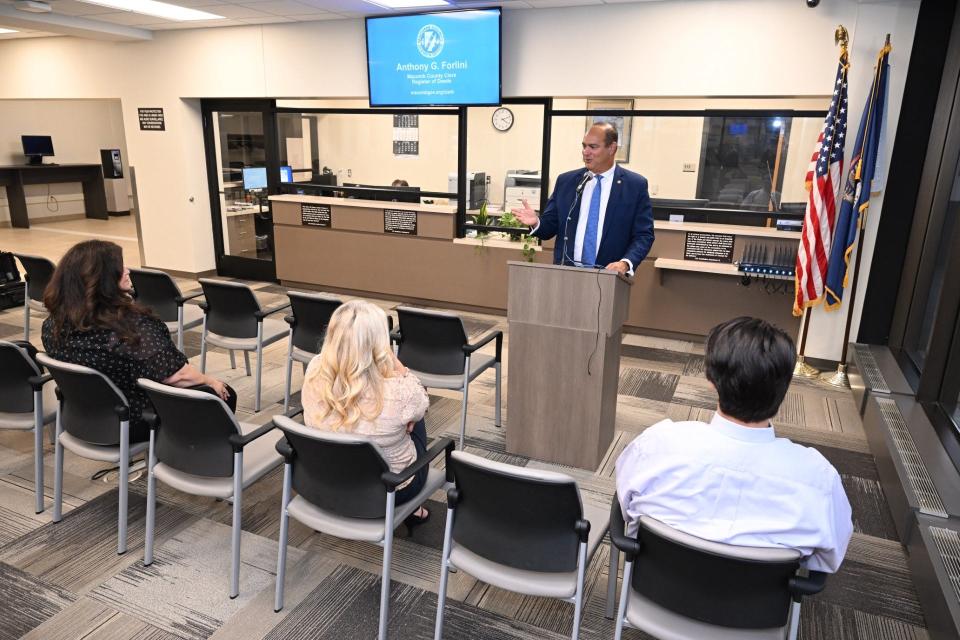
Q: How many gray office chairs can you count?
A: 11